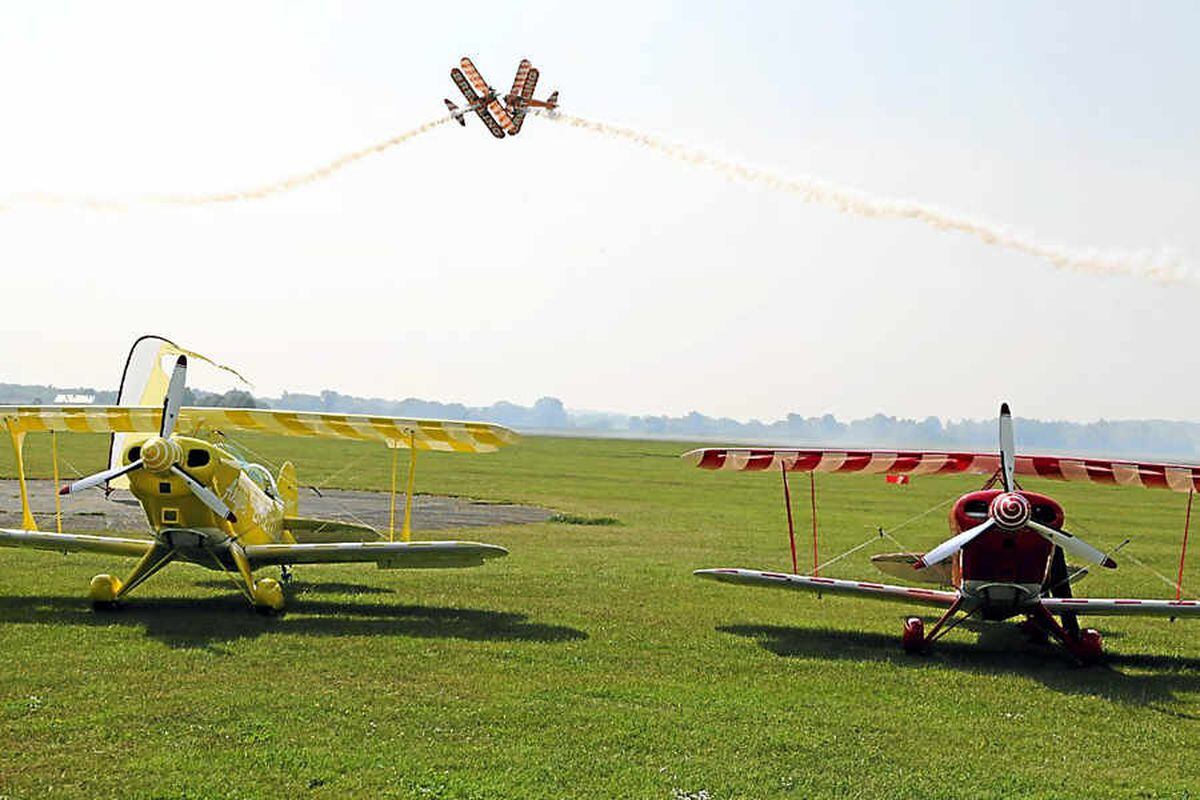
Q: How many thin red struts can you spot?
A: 3